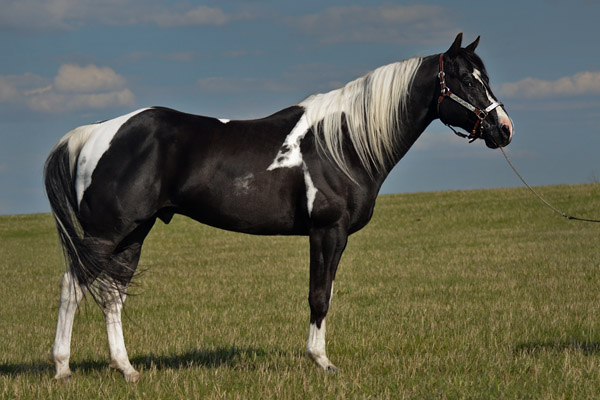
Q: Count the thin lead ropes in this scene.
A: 1